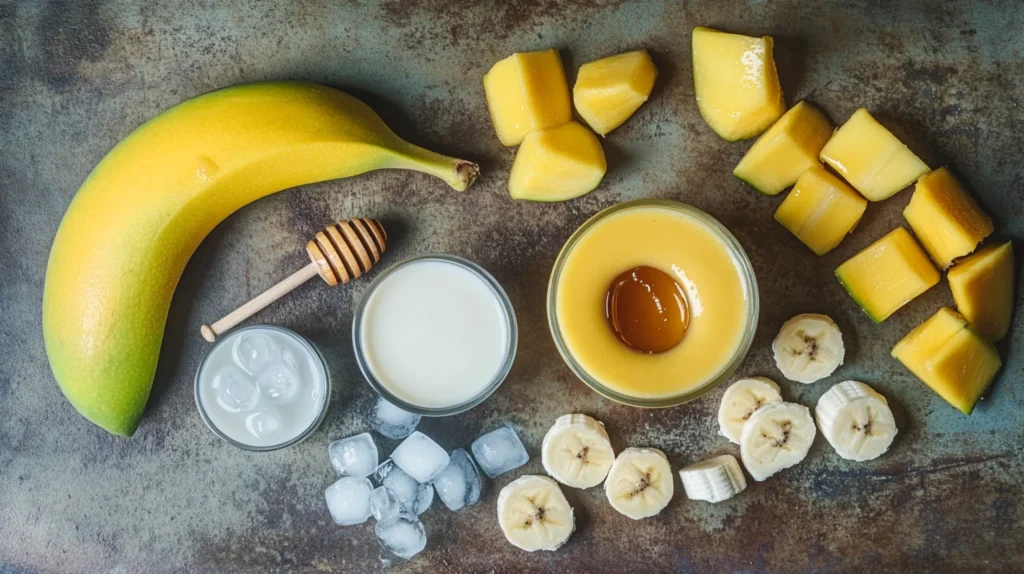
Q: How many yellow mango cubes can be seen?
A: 11